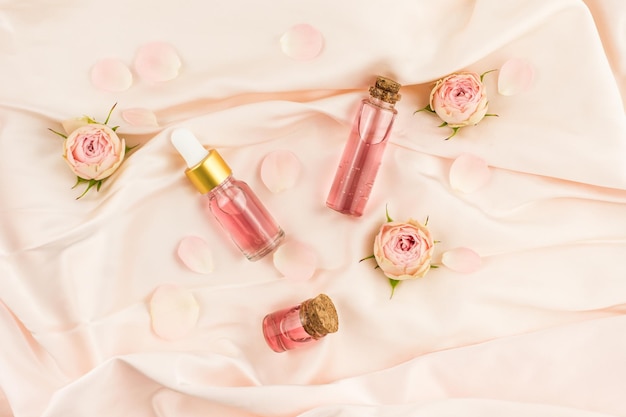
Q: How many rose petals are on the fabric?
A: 11